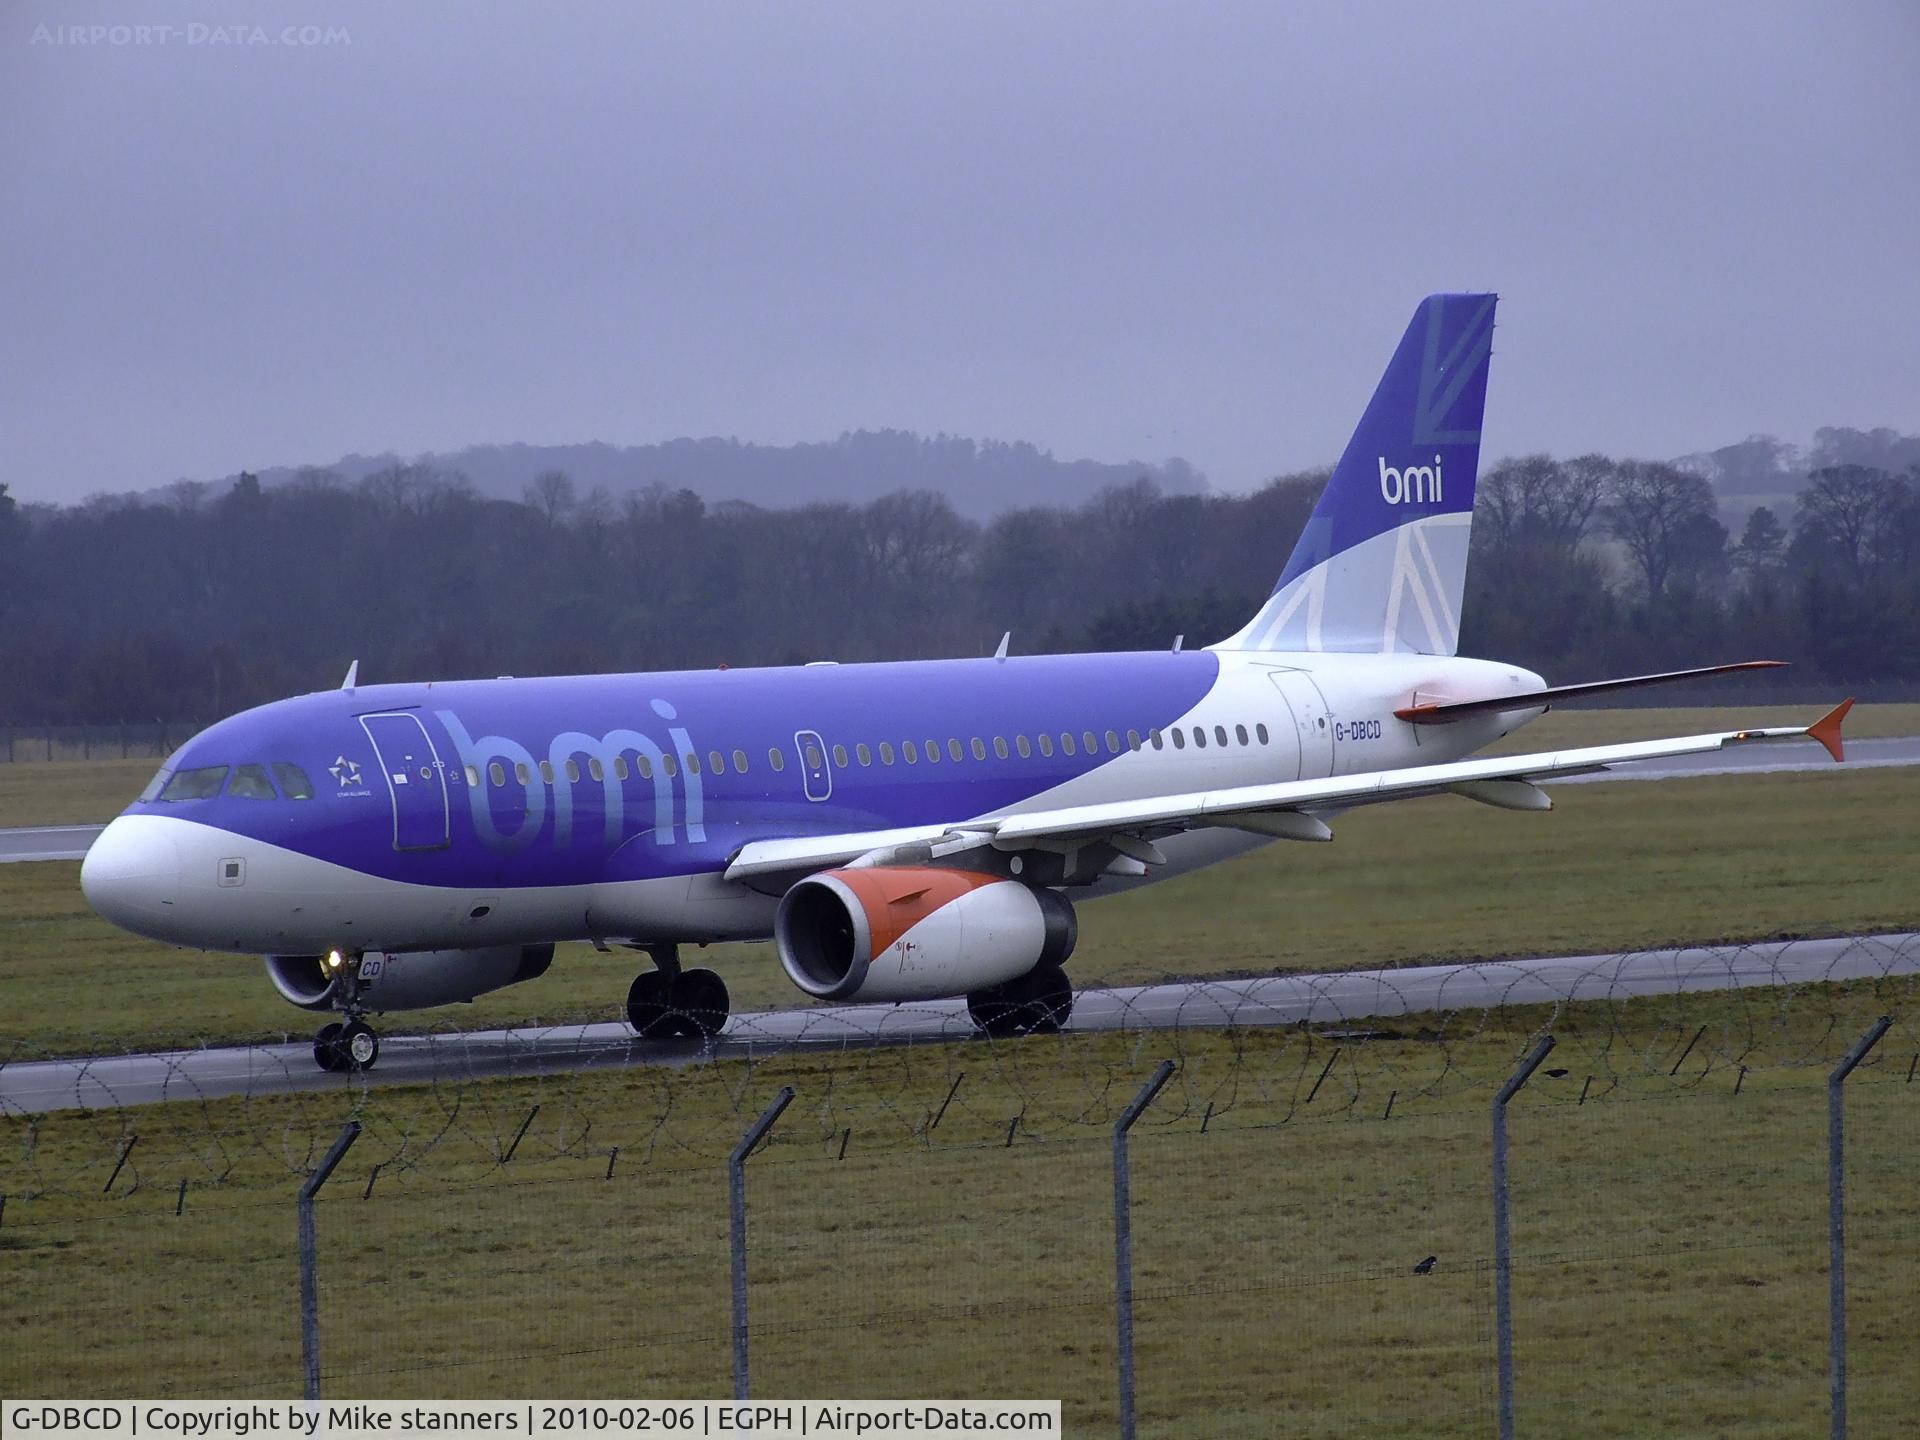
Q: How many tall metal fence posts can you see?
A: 5